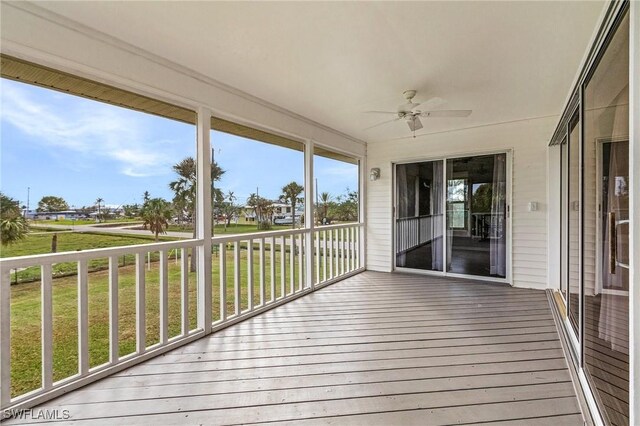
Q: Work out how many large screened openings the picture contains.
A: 3